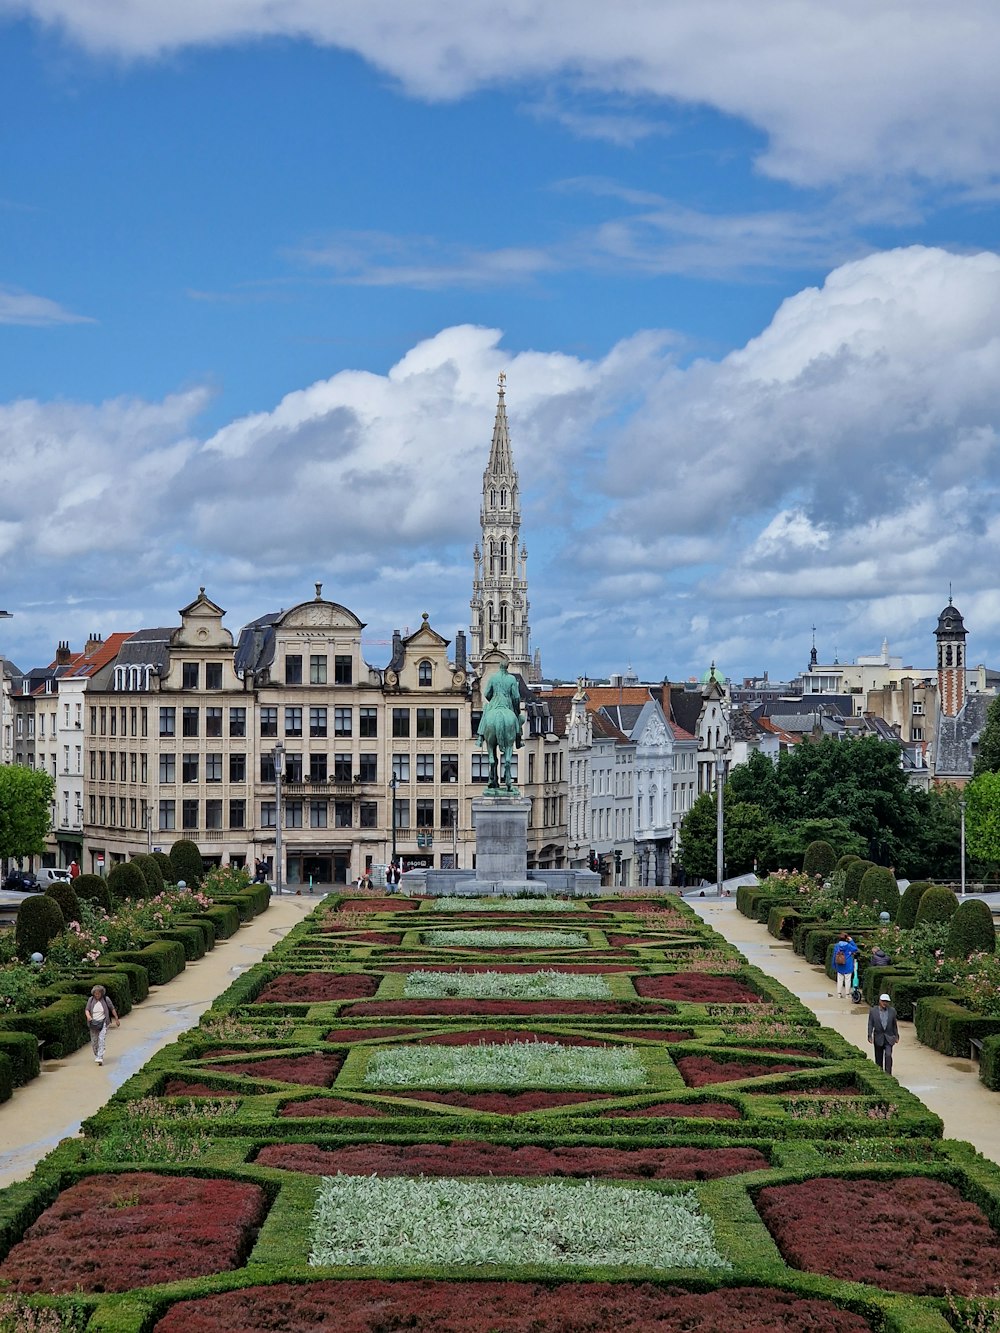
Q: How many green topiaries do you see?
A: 14